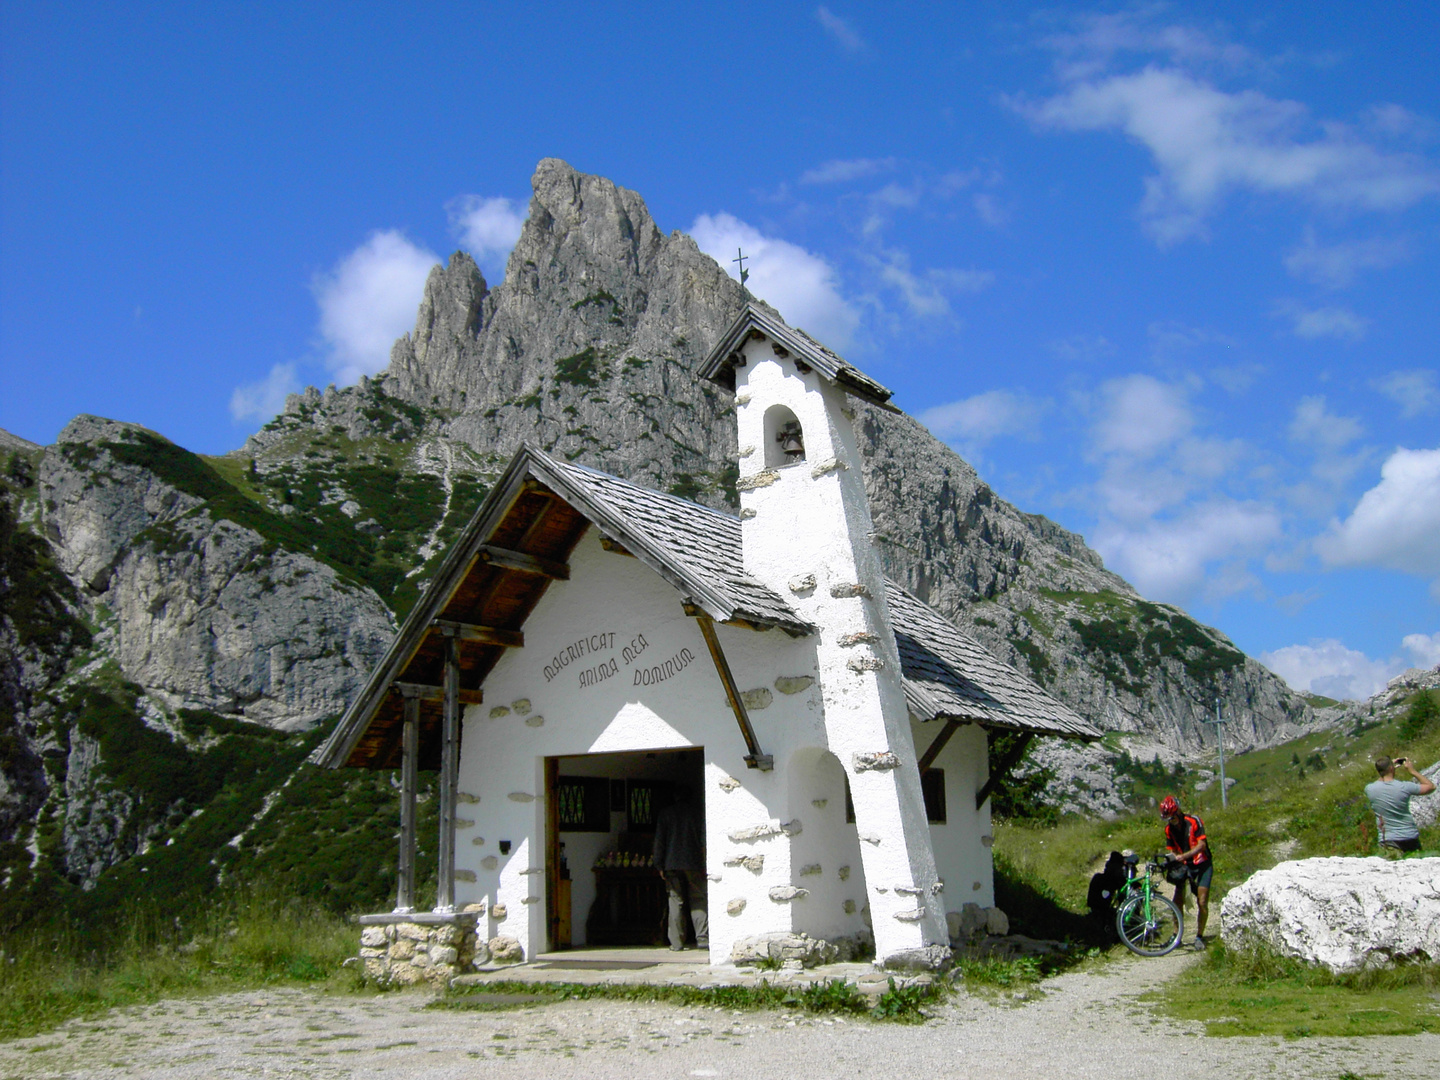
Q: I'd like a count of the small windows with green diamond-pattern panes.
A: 2